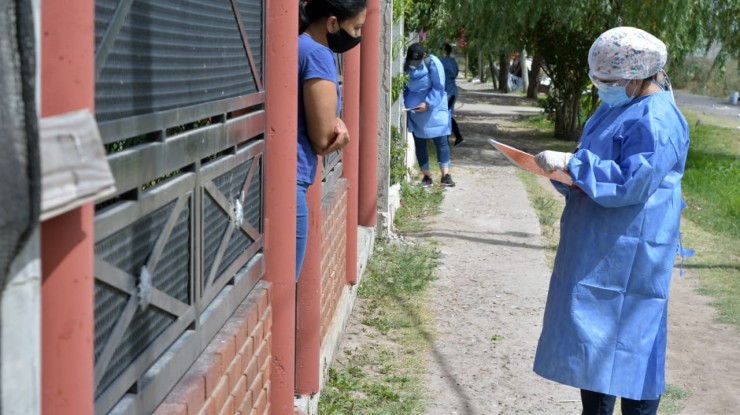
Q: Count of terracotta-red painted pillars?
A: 5